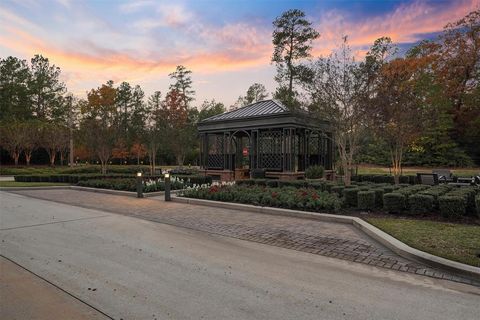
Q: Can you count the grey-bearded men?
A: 0